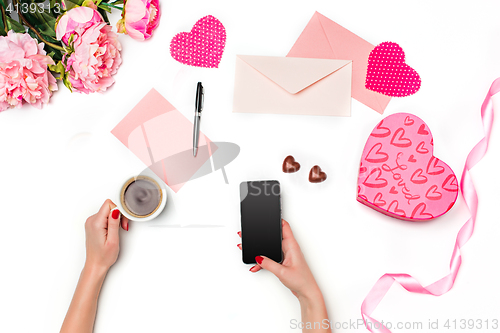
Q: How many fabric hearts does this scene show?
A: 2